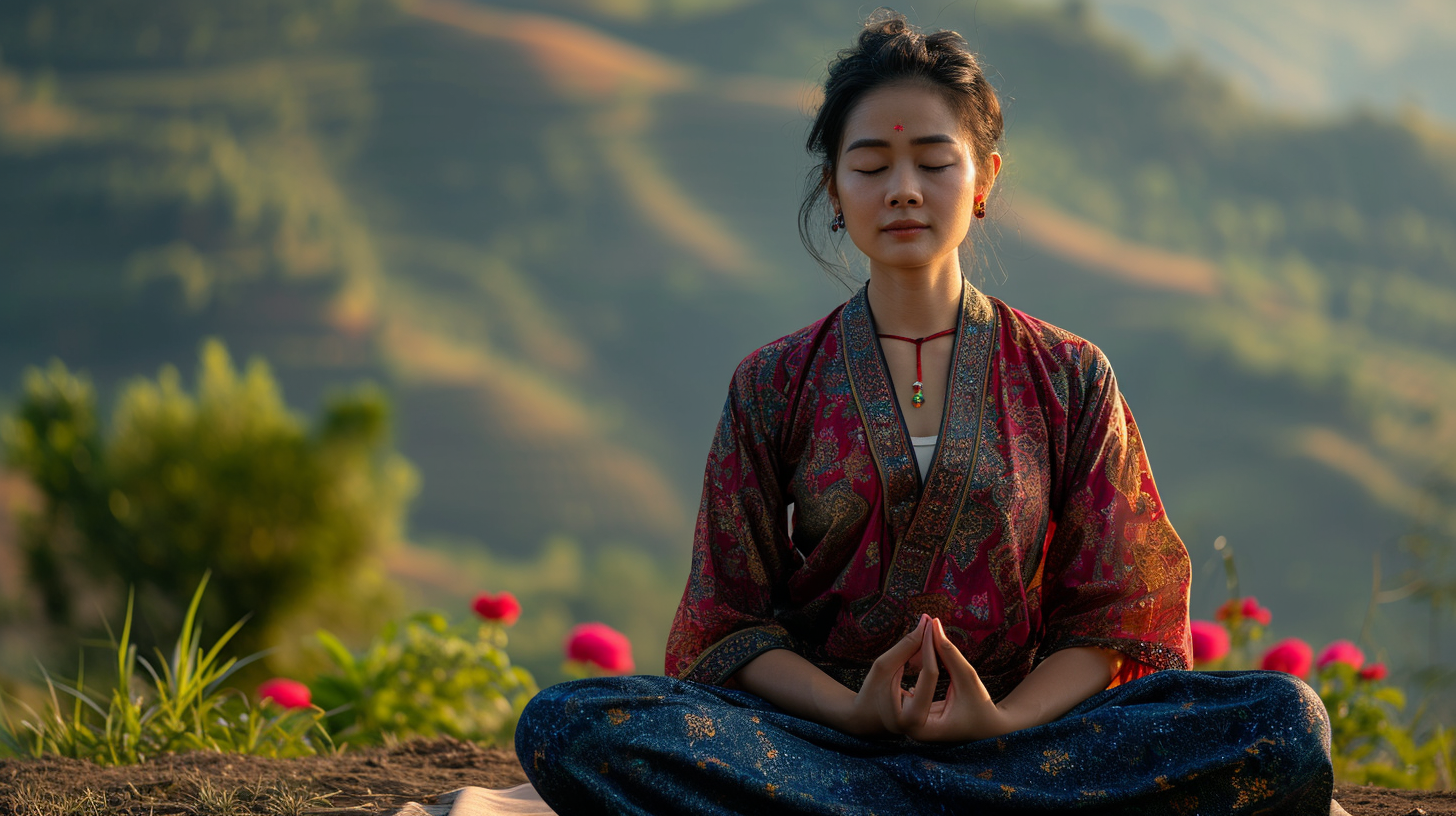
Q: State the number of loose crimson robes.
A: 1